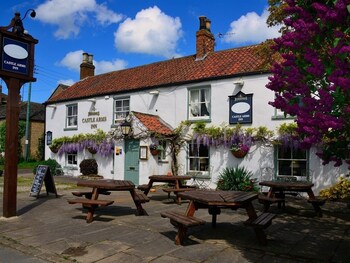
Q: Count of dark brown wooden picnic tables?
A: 4